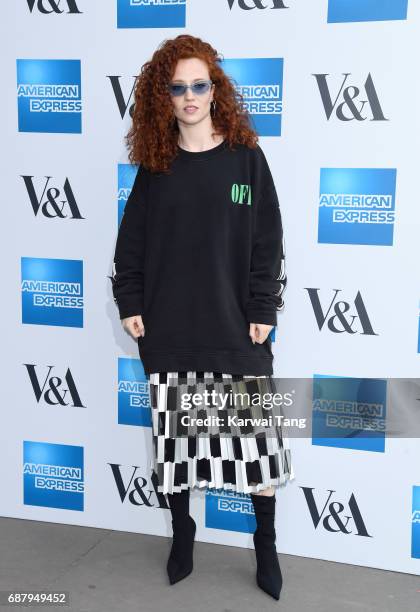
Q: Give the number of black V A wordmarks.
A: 9